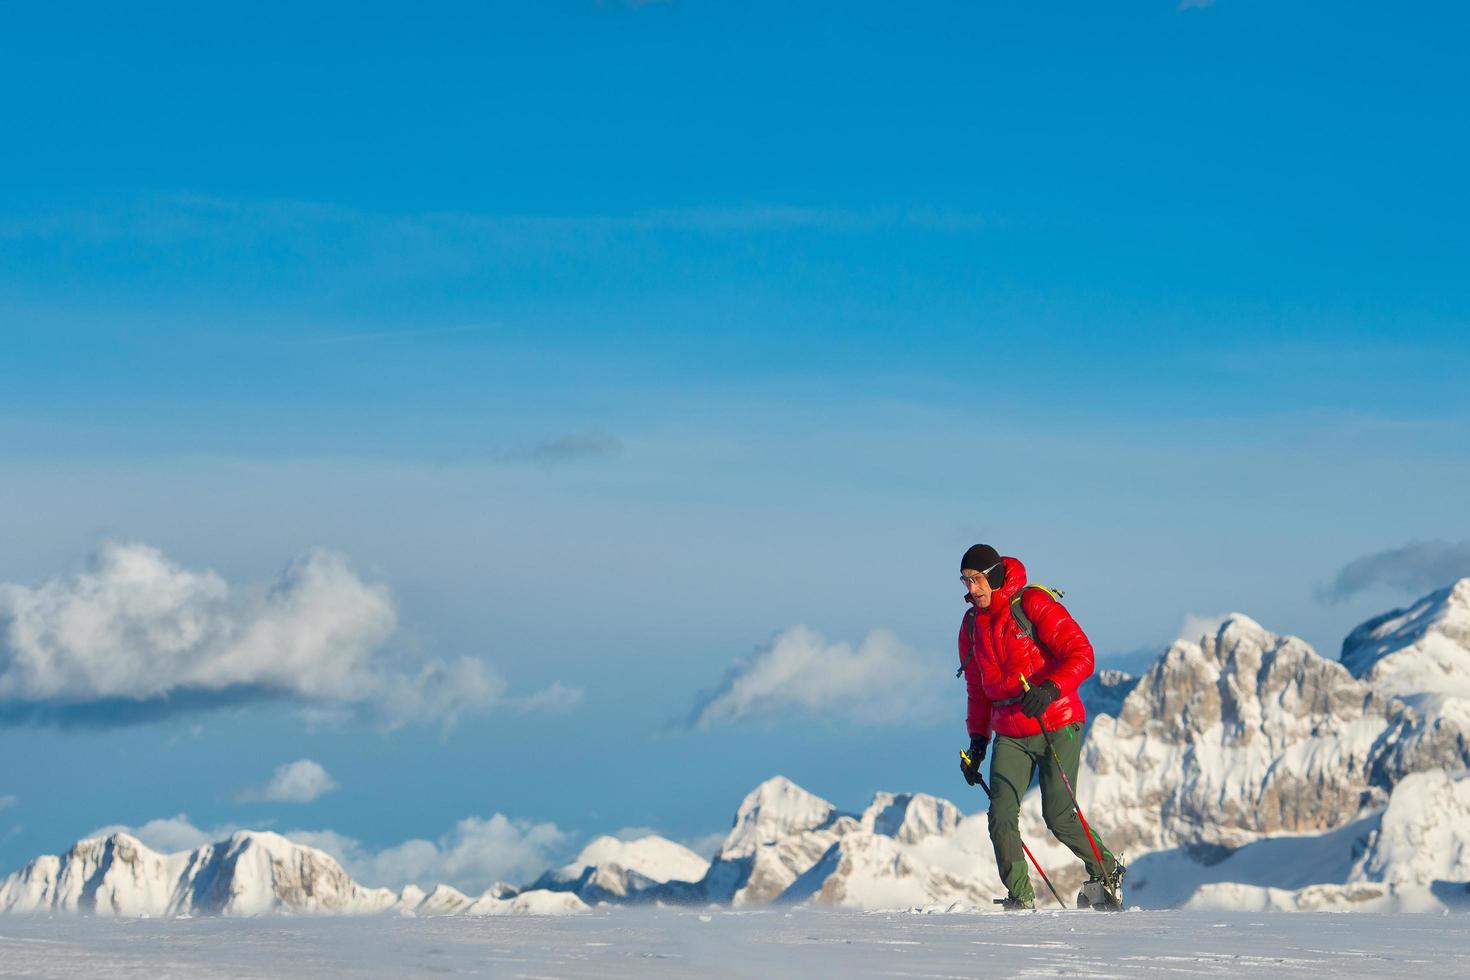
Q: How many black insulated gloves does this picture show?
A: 2